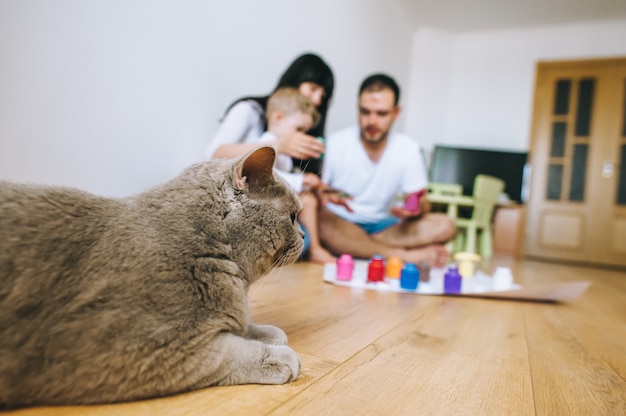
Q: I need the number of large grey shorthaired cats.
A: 1